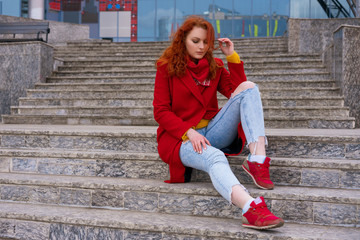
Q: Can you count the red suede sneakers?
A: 2